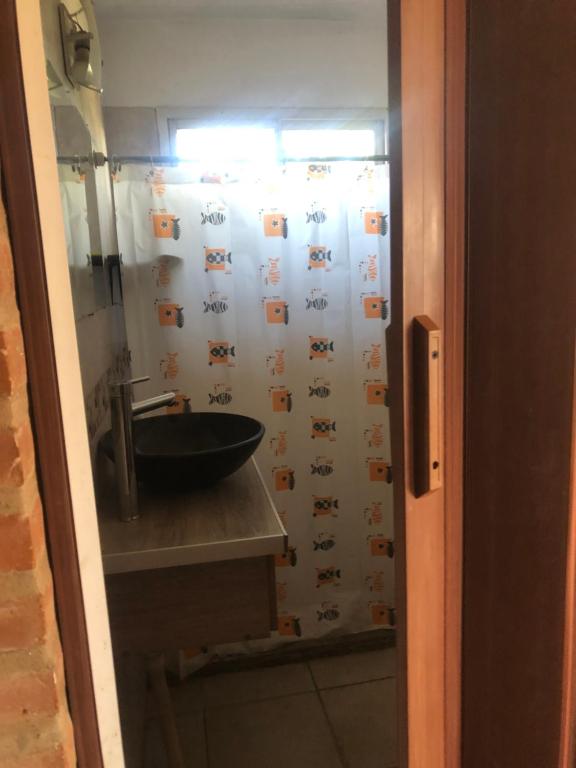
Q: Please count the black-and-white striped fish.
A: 9